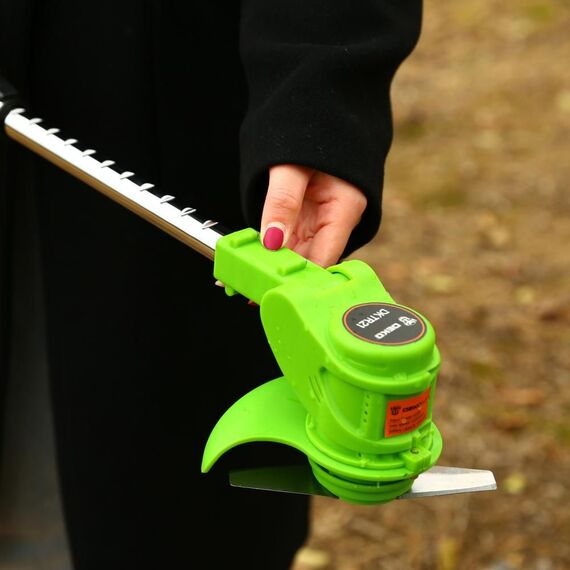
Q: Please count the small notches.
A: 11